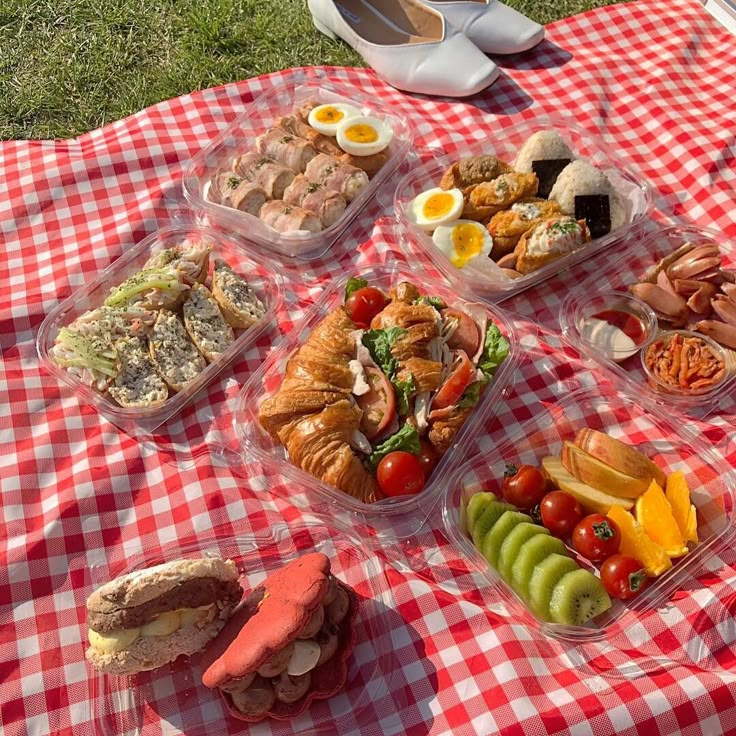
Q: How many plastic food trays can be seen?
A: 7